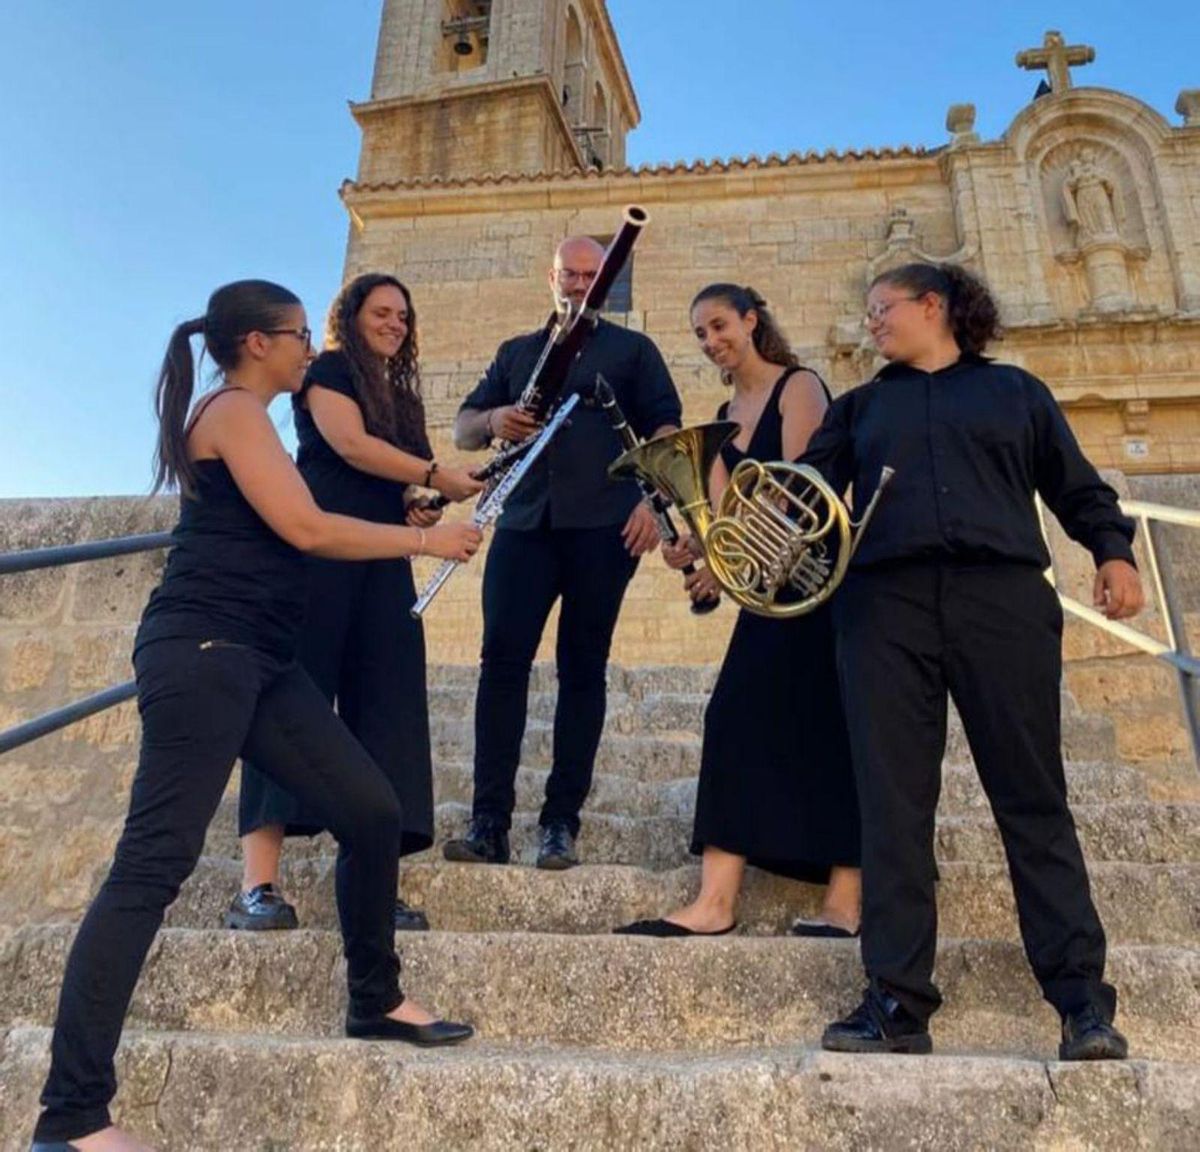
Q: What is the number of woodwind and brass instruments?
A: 5